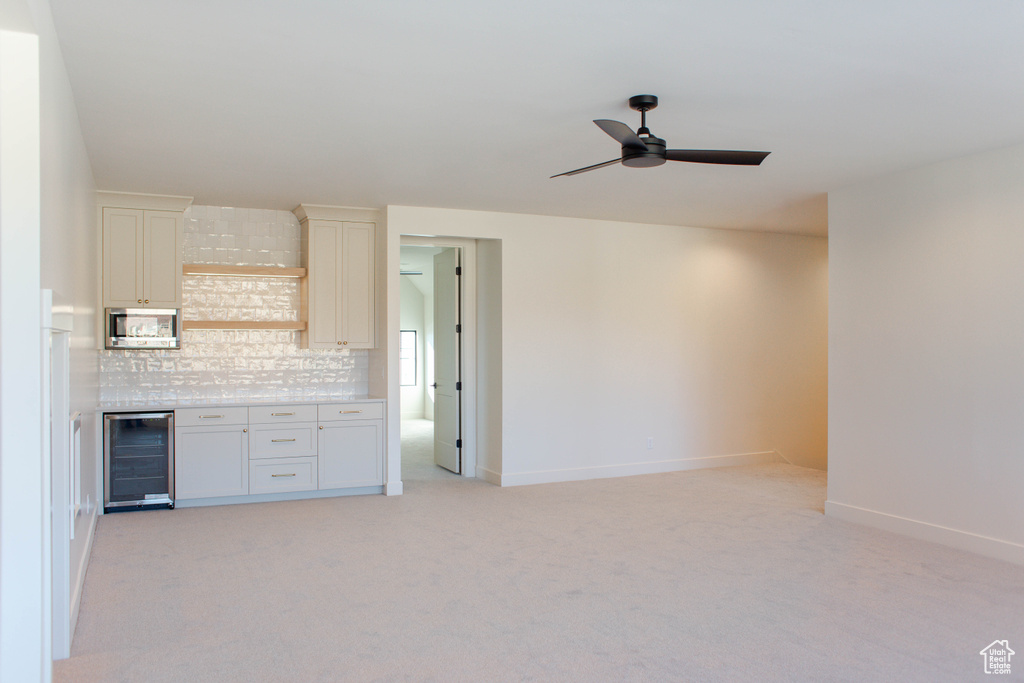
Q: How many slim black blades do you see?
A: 3